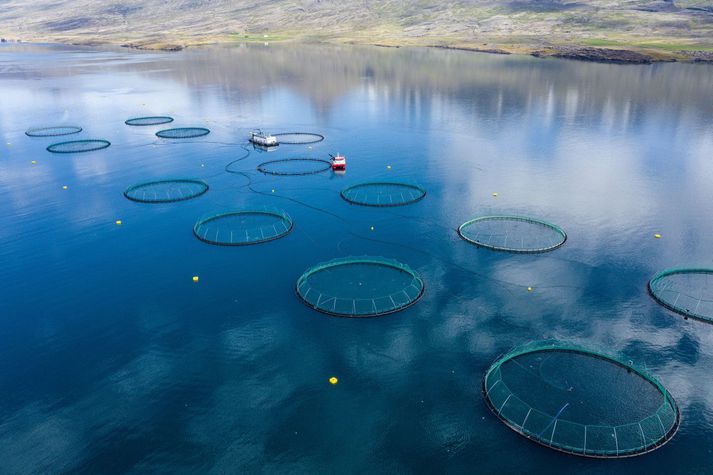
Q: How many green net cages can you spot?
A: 11